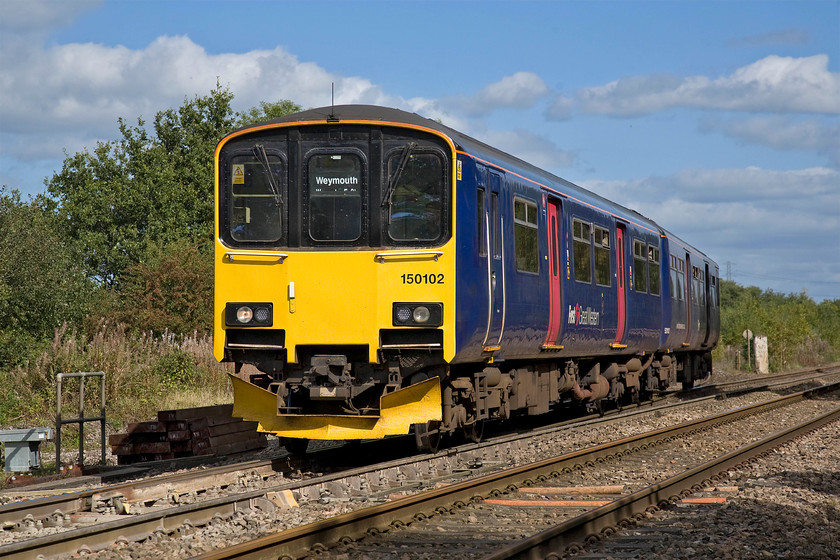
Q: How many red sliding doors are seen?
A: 2